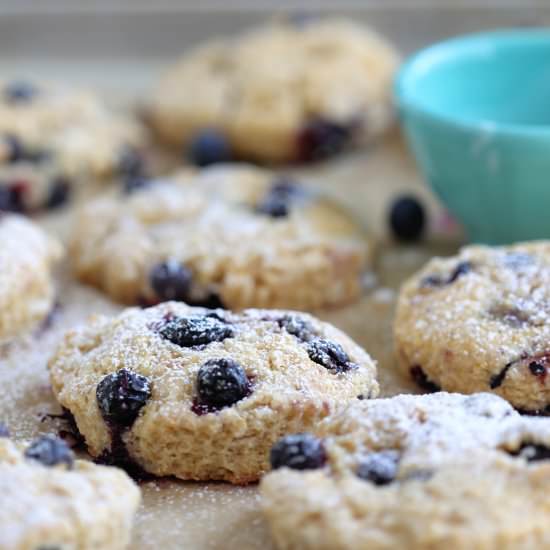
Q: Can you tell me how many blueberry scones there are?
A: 8